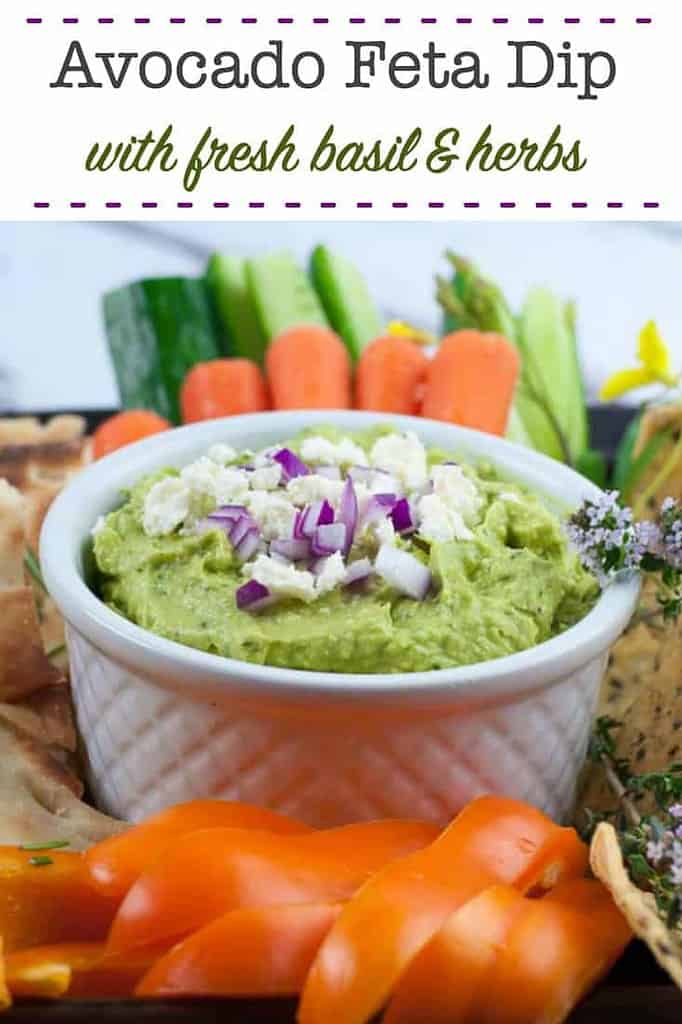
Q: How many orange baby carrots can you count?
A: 5